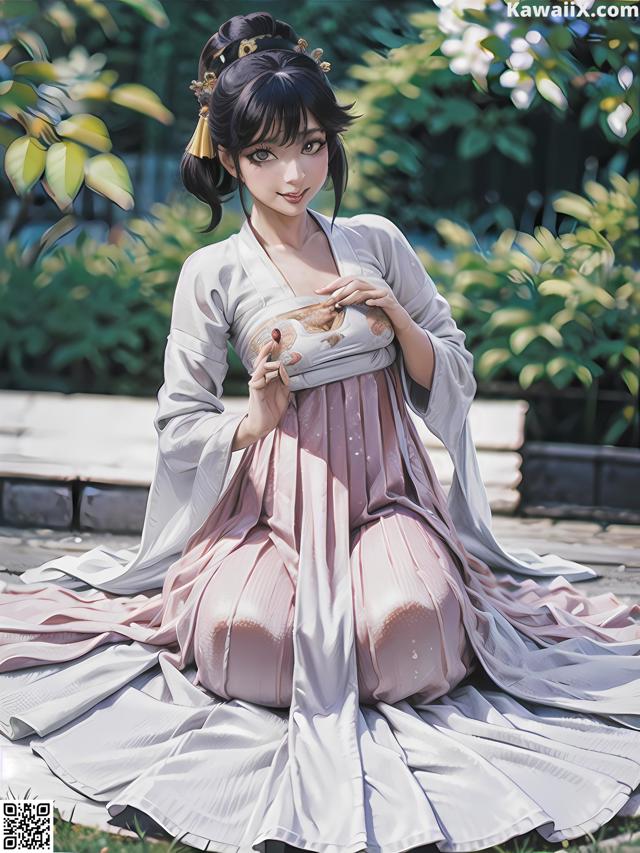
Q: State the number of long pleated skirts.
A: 1